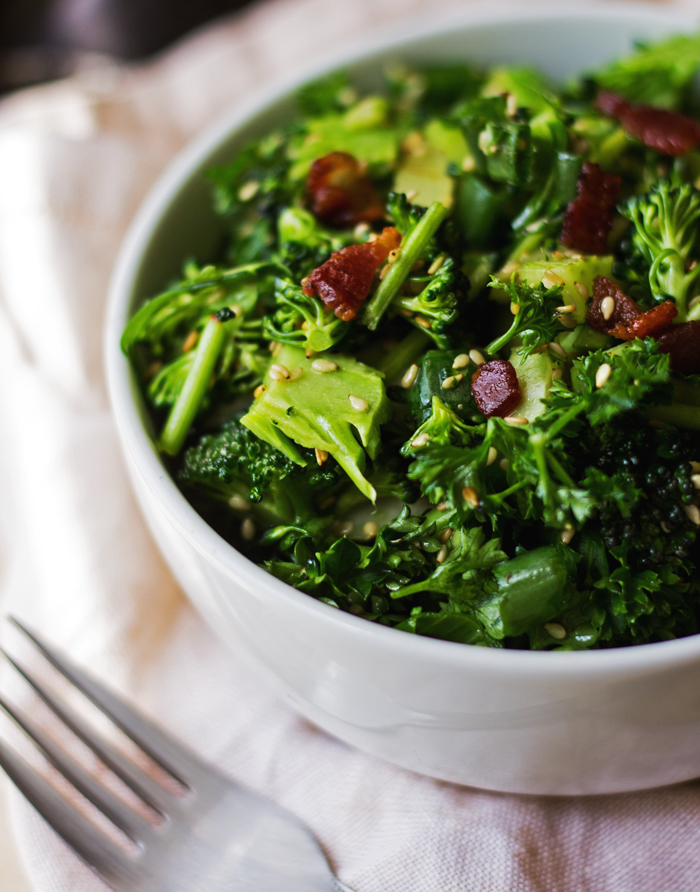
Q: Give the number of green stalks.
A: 2